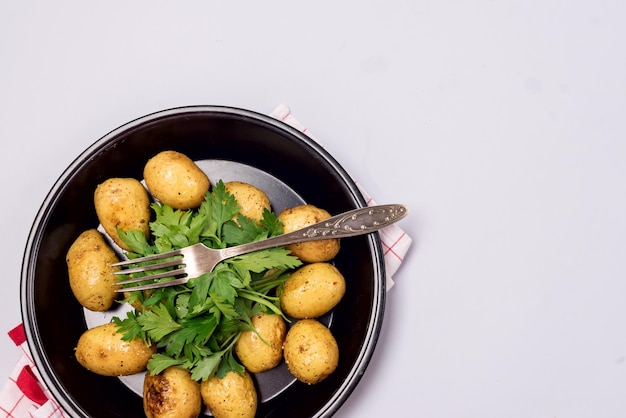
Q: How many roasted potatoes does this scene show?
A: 11